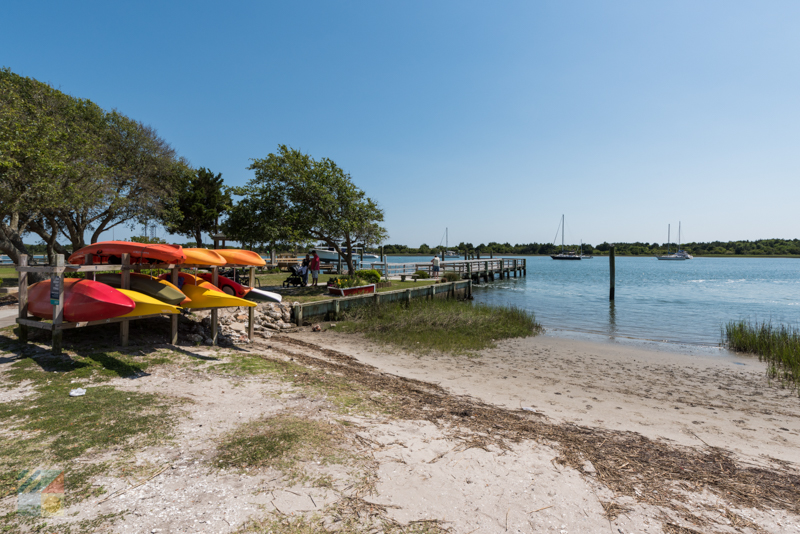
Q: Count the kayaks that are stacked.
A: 11